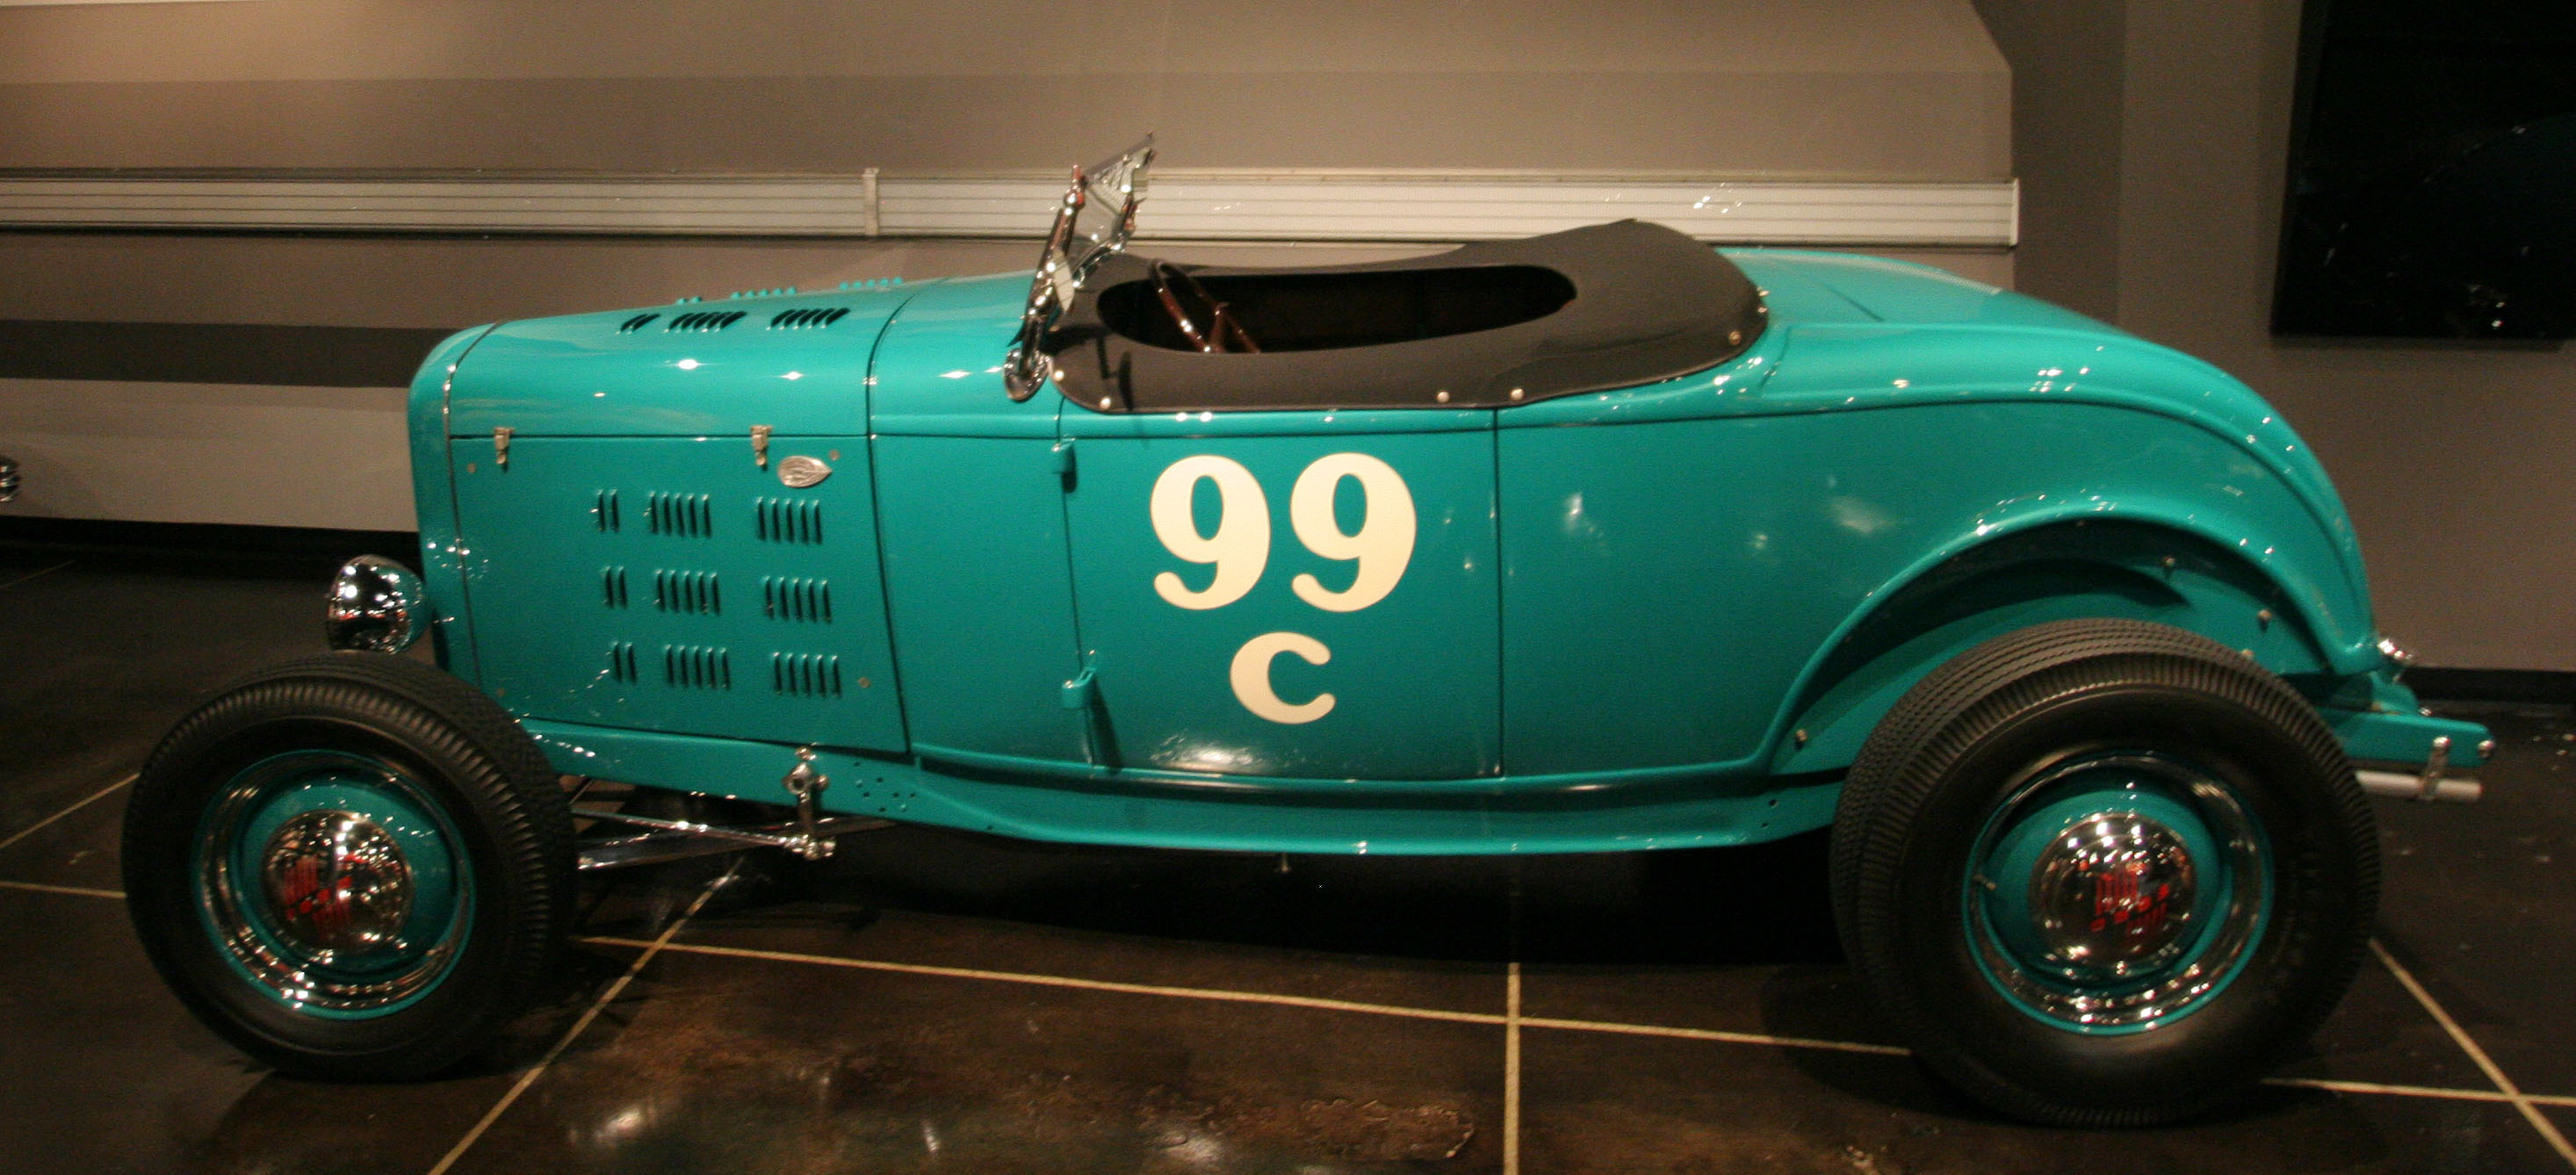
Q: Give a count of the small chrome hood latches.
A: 2